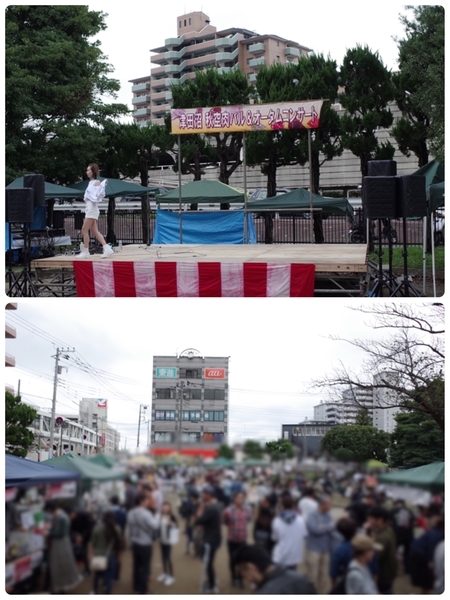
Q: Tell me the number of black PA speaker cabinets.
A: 5